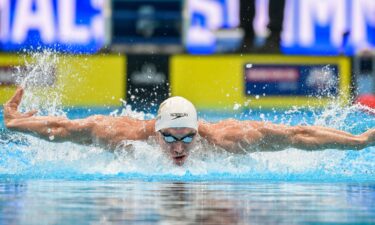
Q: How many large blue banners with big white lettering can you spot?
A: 2